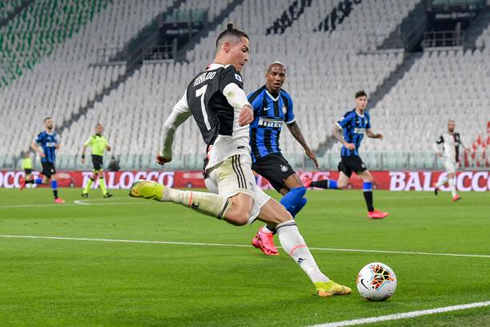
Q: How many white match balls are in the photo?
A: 1